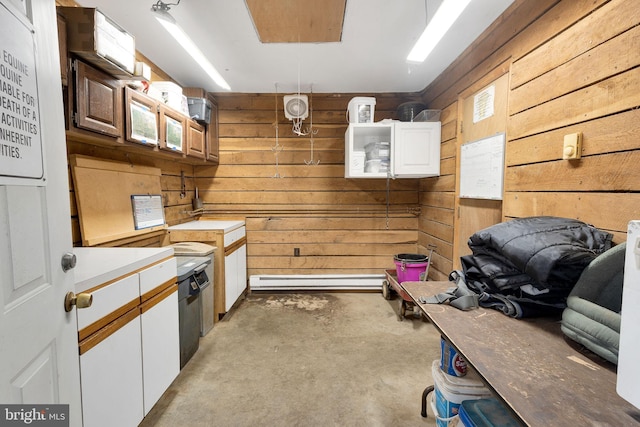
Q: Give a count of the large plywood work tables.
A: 1